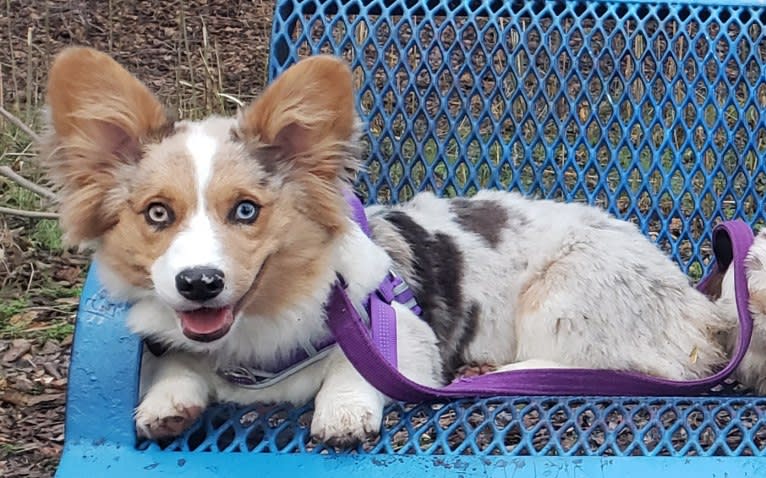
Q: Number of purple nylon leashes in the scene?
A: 1